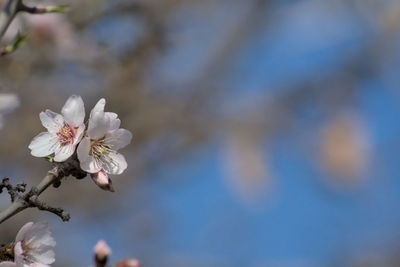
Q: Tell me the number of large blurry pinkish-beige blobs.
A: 2